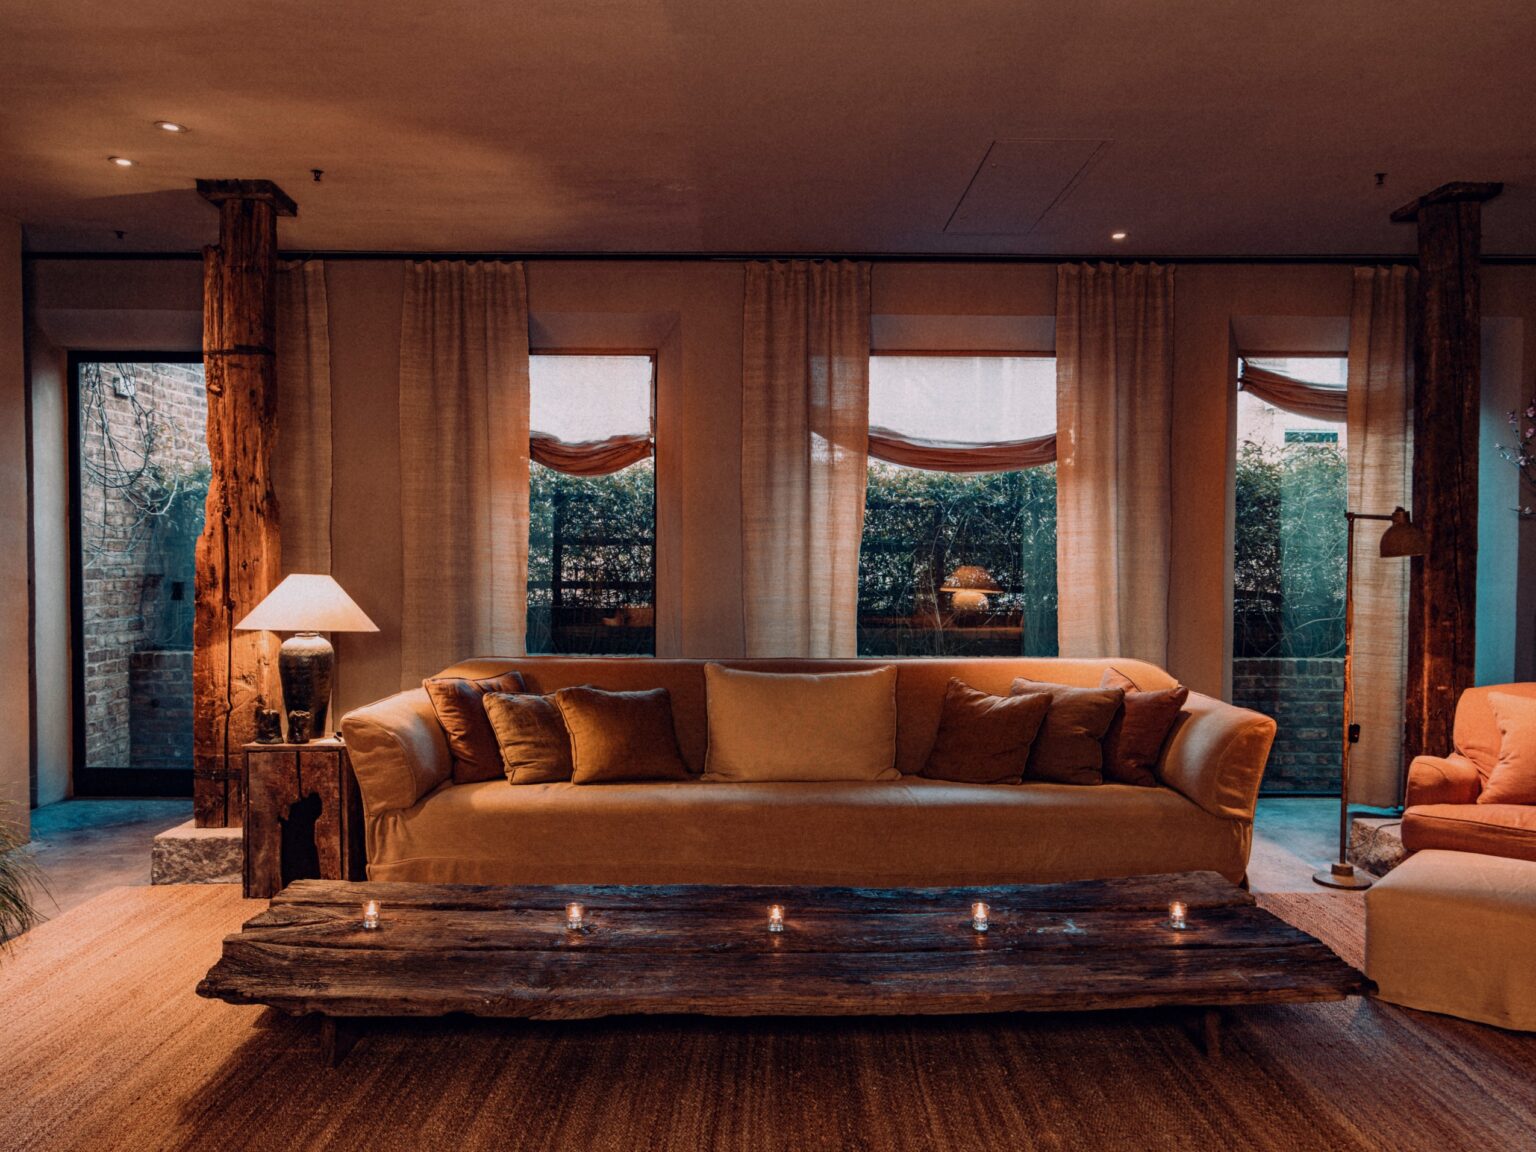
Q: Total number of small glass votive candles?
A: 5